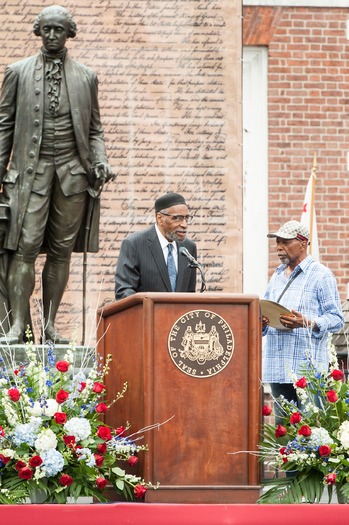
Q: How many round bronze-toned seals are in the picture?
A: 1